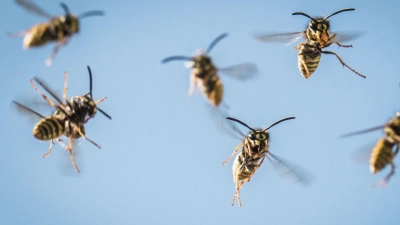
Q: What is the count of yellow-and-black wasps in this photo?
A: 6